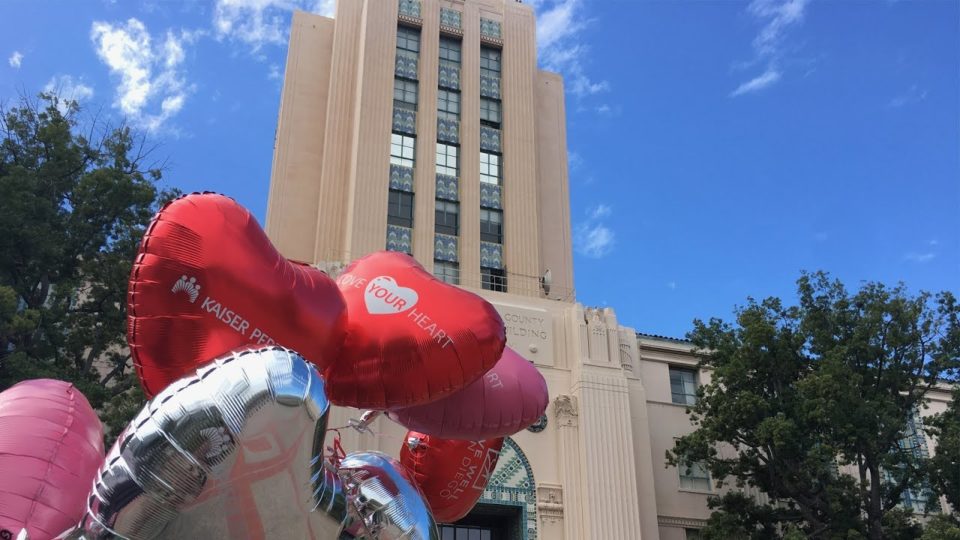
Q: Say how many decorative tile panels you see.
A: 15